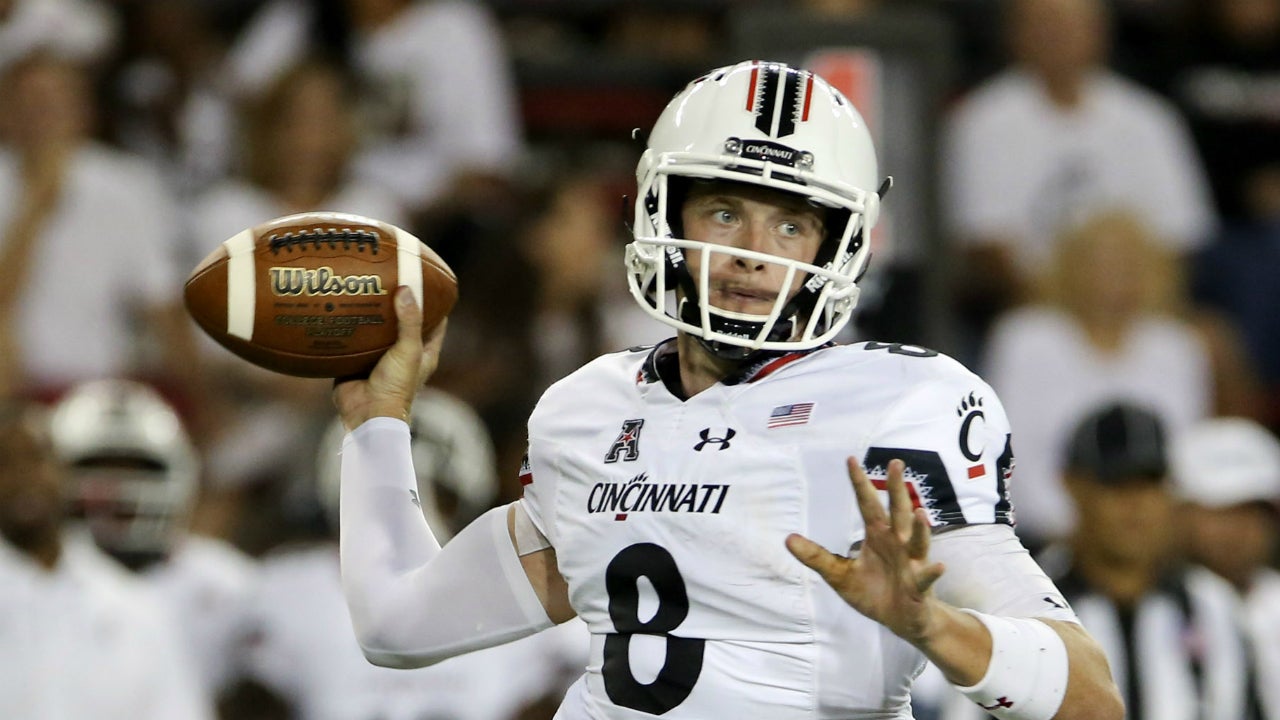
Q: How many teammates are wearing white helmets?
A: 2